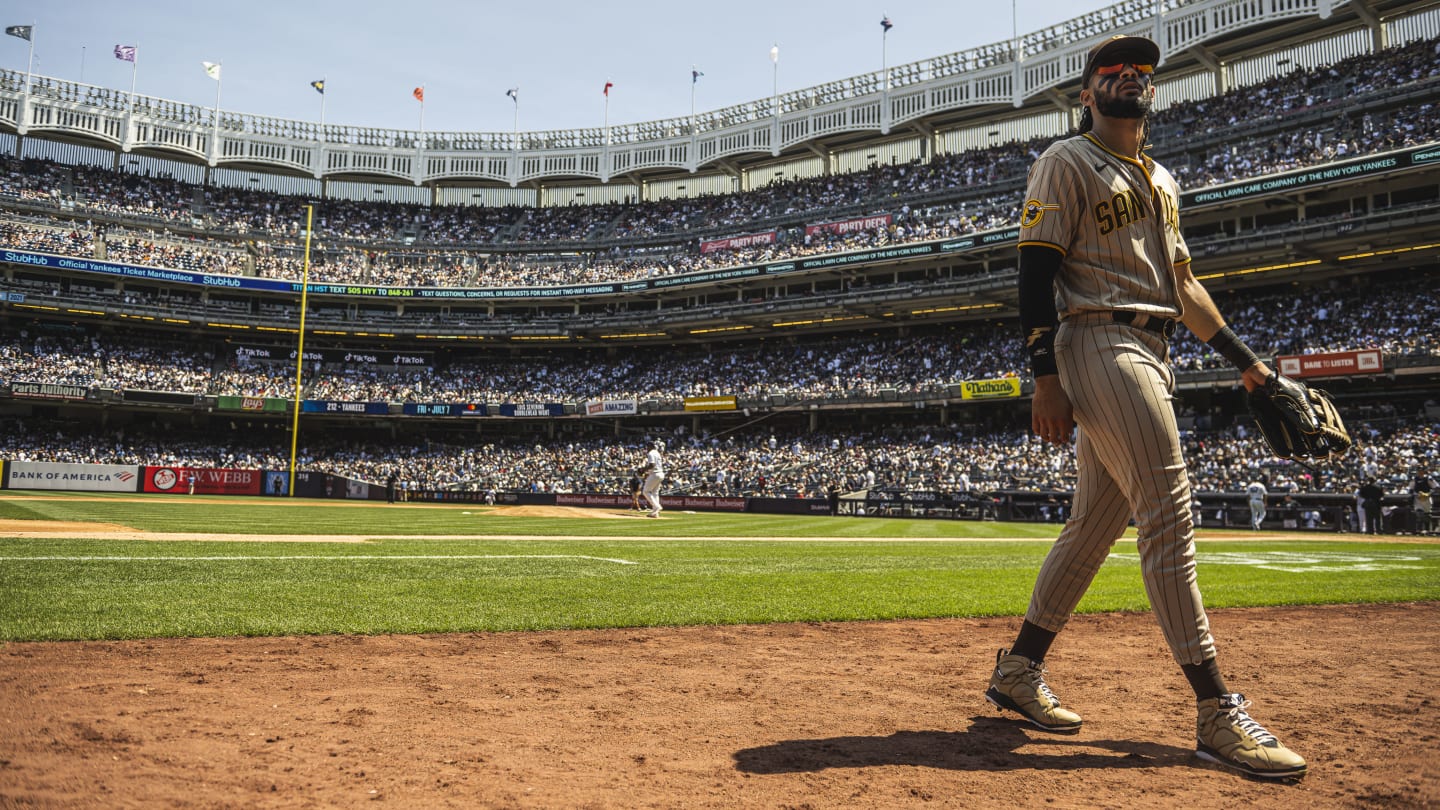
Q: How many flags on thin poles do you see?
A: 10